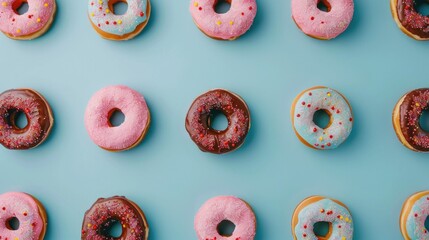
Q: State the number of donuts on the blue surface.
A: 15